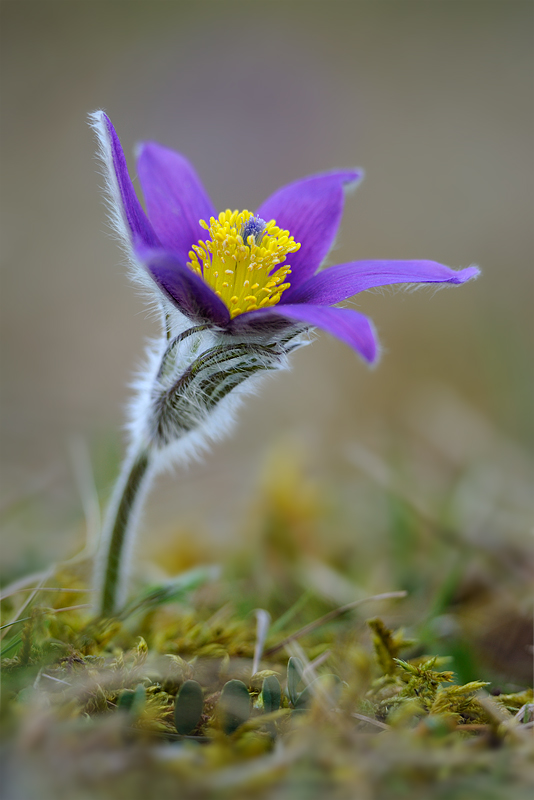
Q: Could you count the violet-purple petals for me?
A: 6